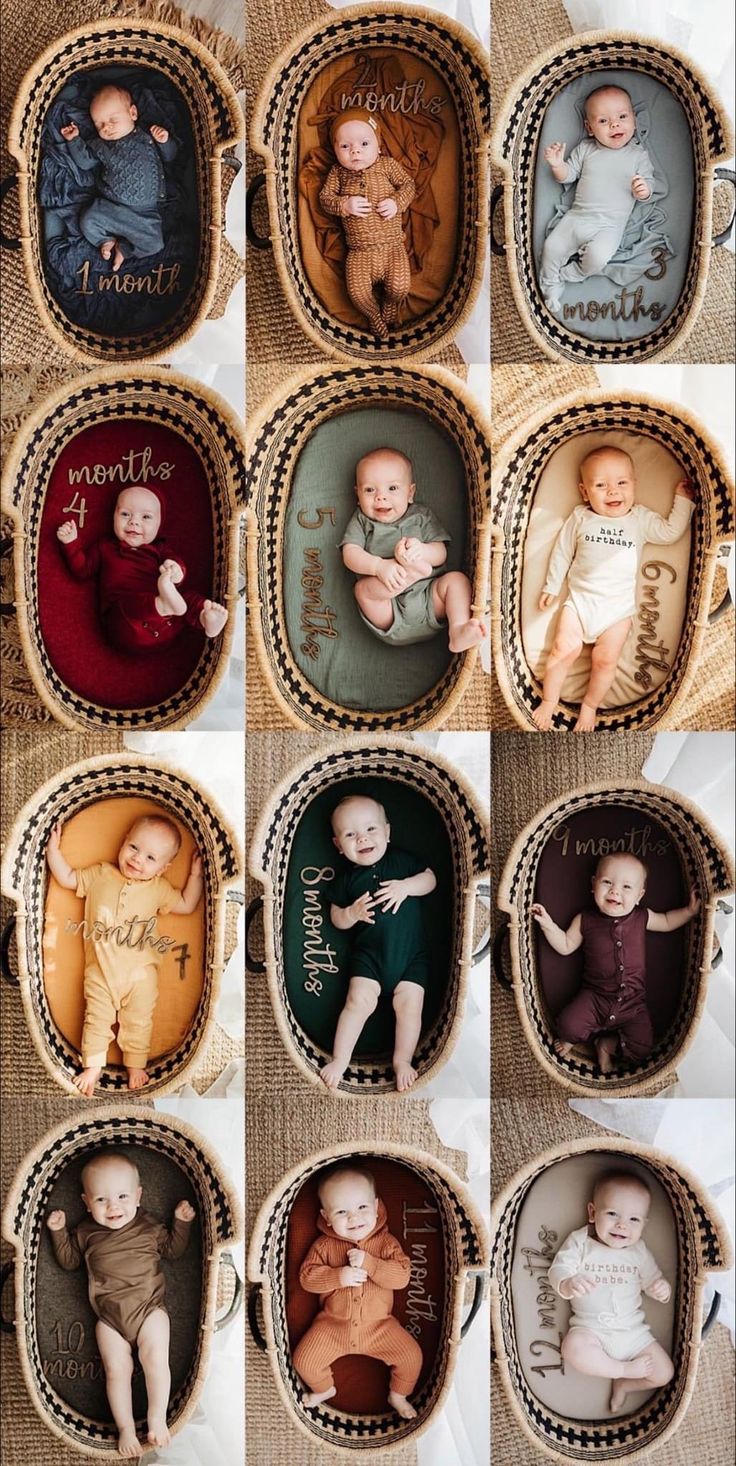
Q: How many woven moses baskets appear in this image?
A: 12